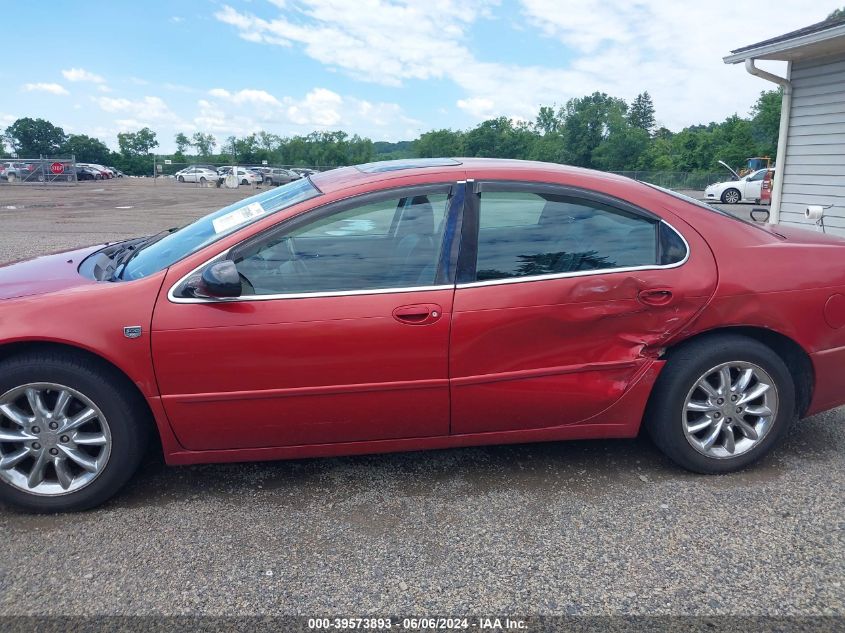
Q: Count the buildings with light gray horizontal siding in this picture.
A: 1